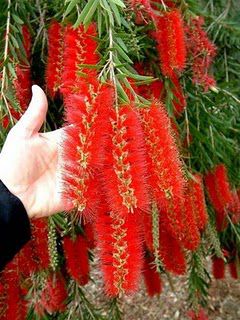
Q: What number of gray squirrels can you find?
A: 0